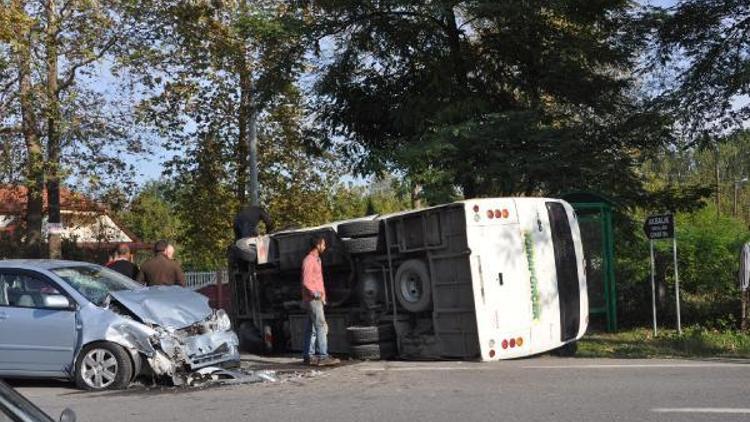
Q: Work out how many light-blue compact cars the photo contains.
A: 1